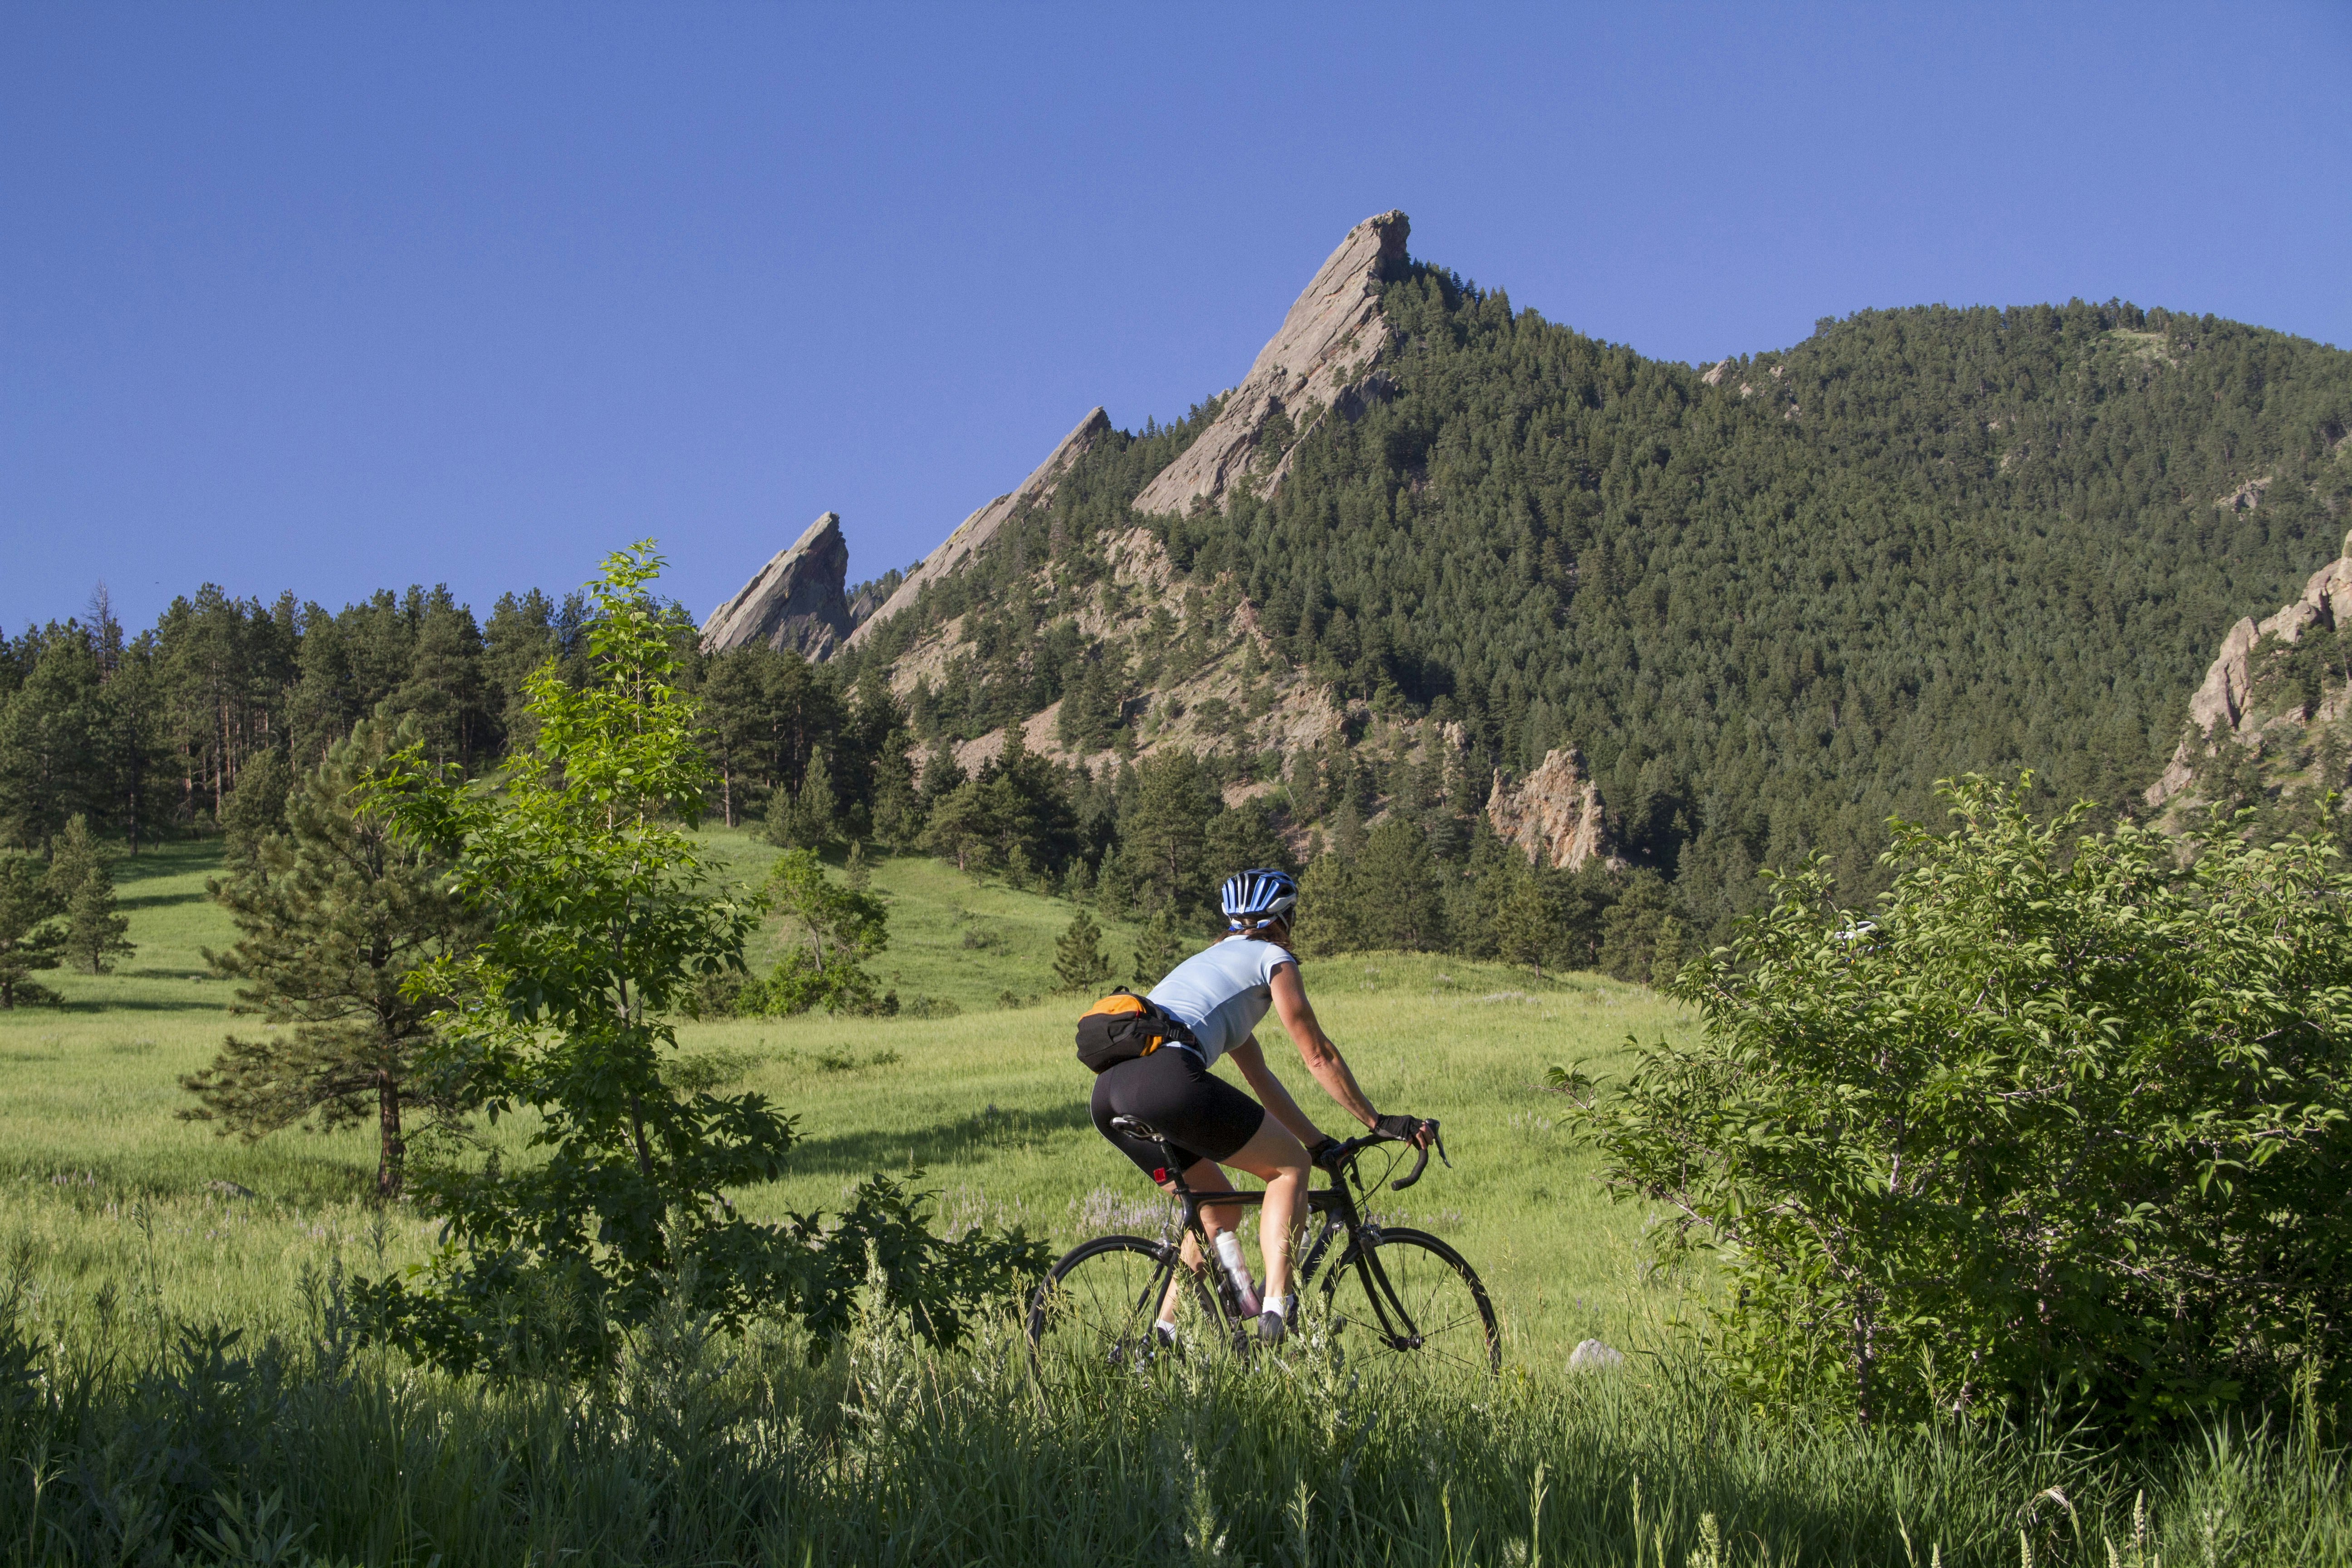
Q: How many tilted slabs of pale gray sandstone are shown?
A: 3